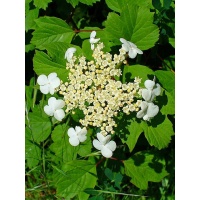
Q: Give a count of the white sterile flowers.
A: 9